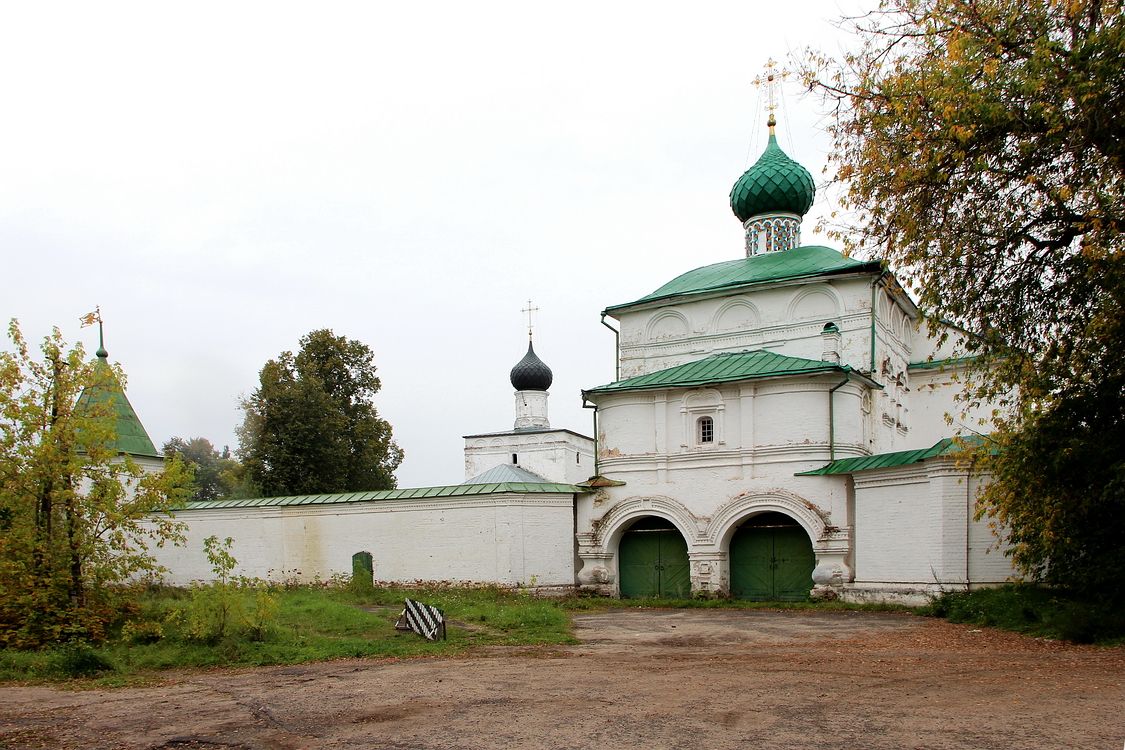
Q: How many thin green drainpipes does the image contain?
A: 4